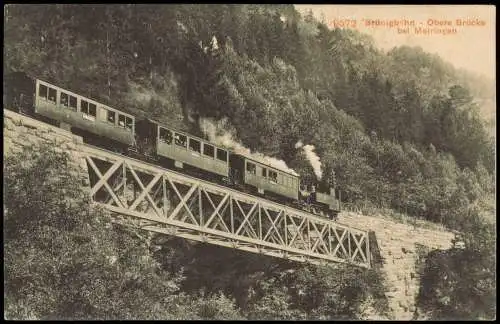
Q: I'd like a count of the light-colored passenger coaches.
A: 3